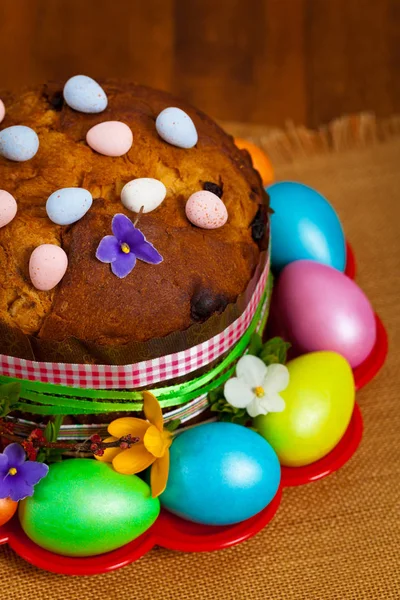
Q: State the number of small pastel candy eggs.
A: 10